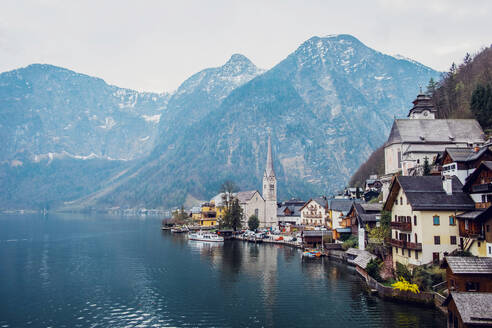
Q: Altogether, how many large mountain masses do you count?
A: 3